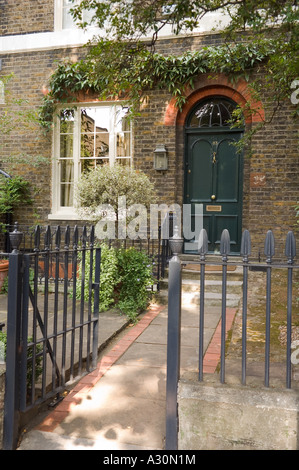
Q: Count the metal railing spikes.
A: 12